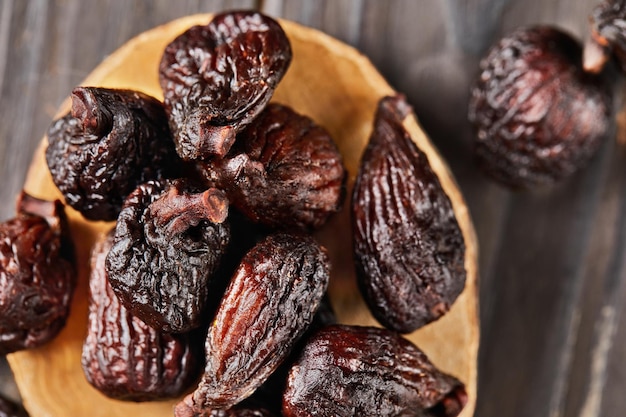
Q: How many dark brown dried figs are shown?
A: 11